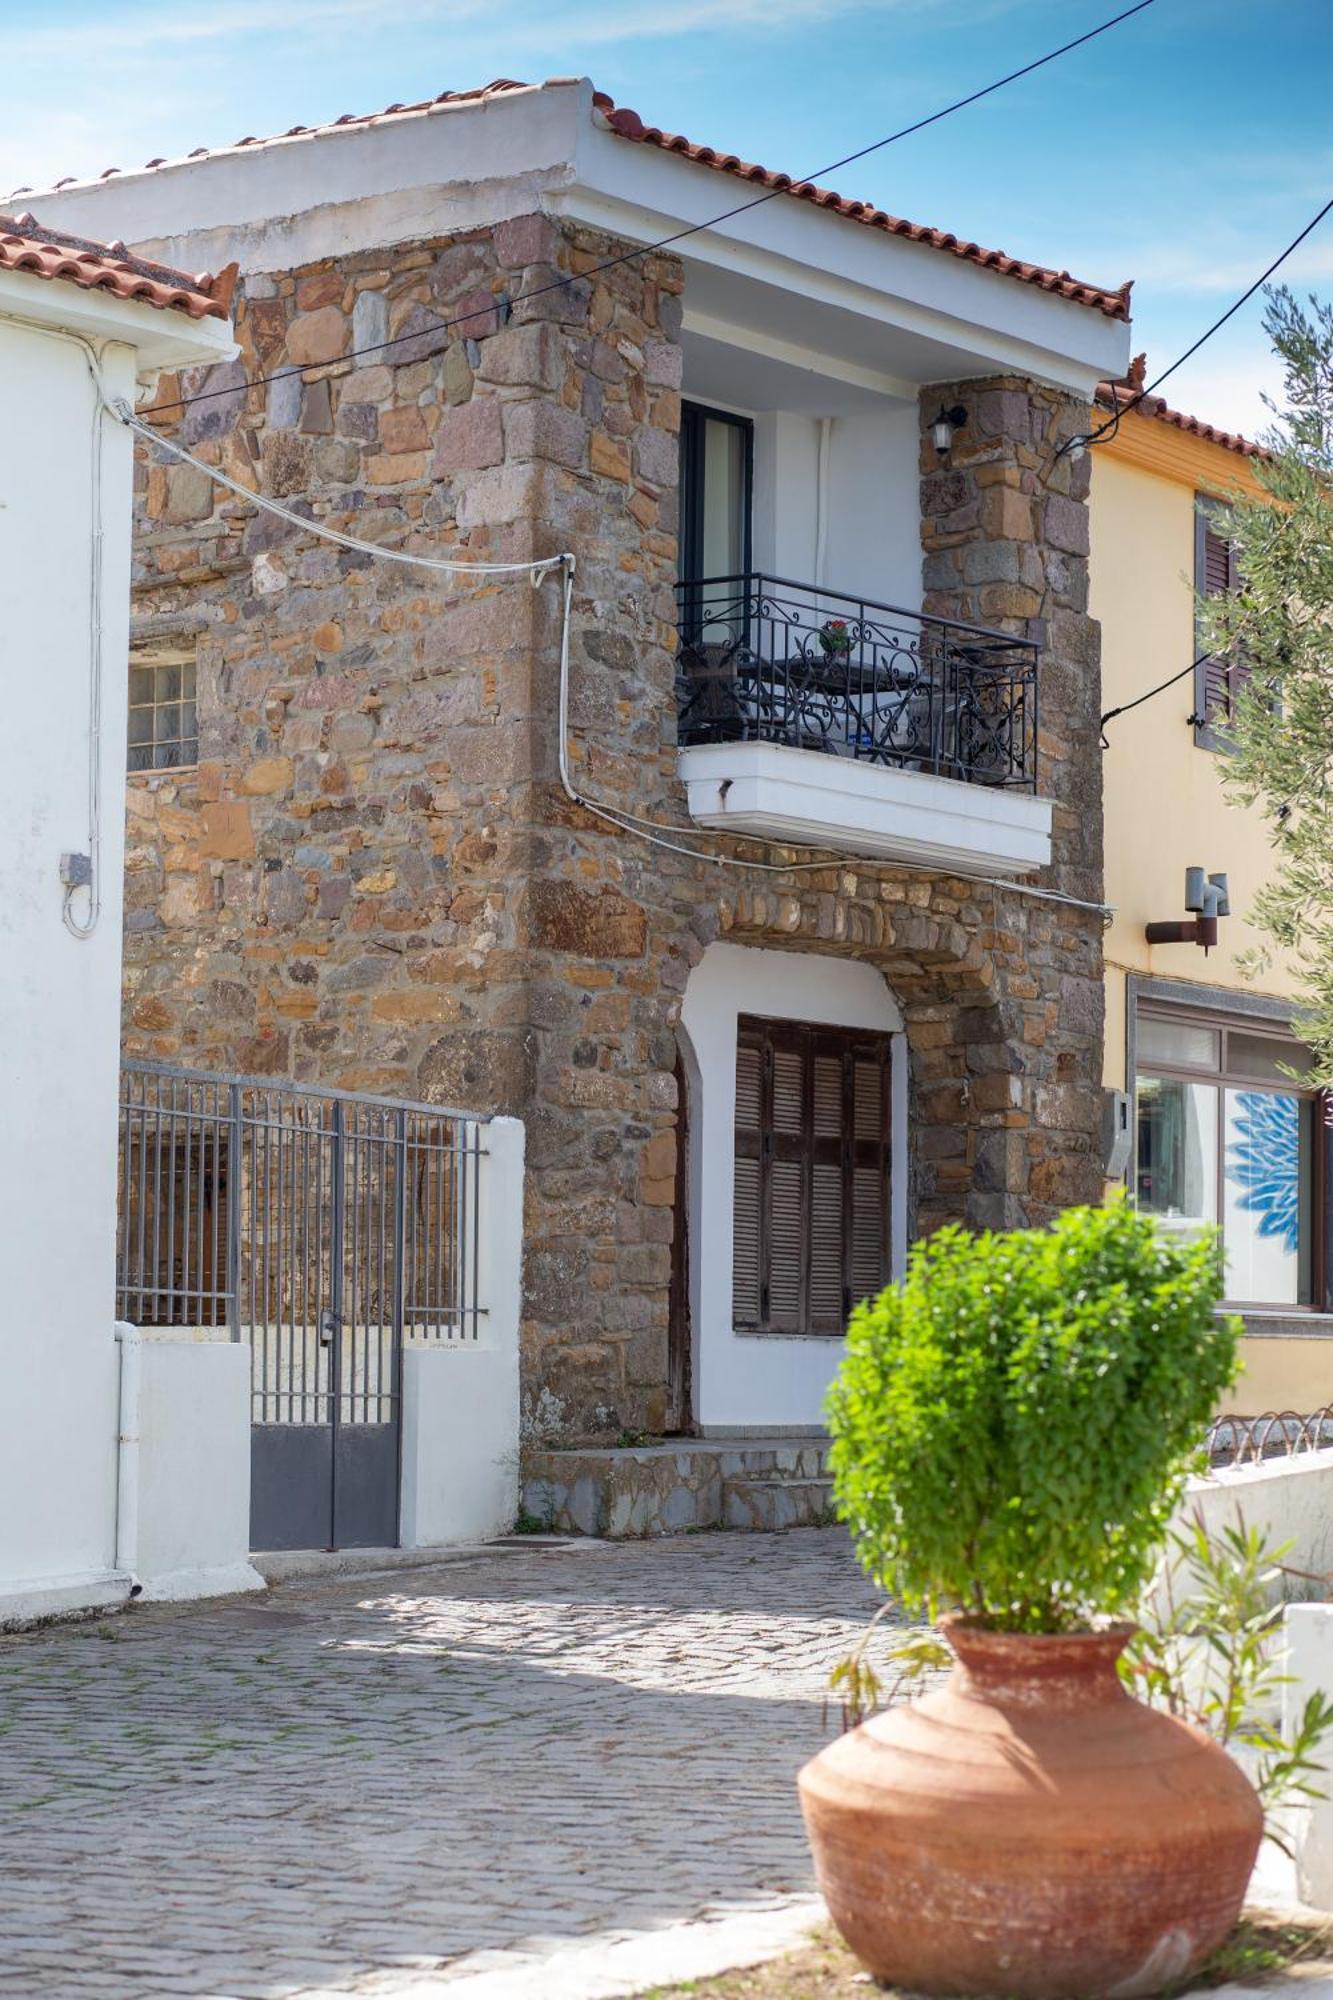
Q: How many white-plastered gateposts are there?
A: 2